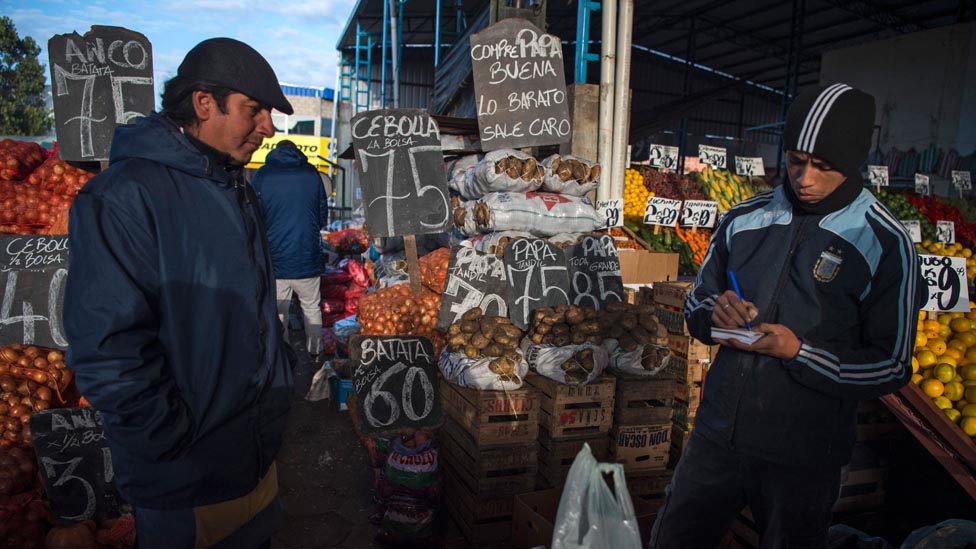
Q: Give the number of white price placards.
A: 12